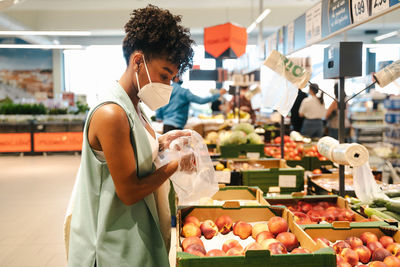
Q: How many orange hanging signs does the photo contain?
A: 1